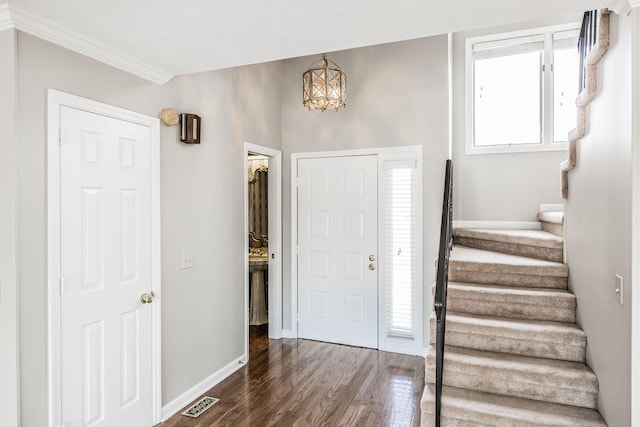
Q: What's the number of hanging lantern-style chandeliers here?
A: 1